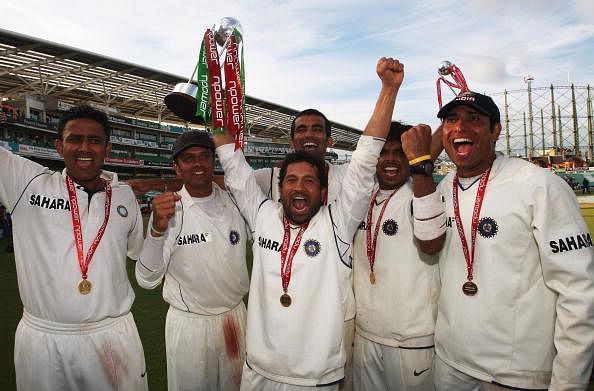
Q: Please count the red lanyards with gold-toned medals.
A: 4